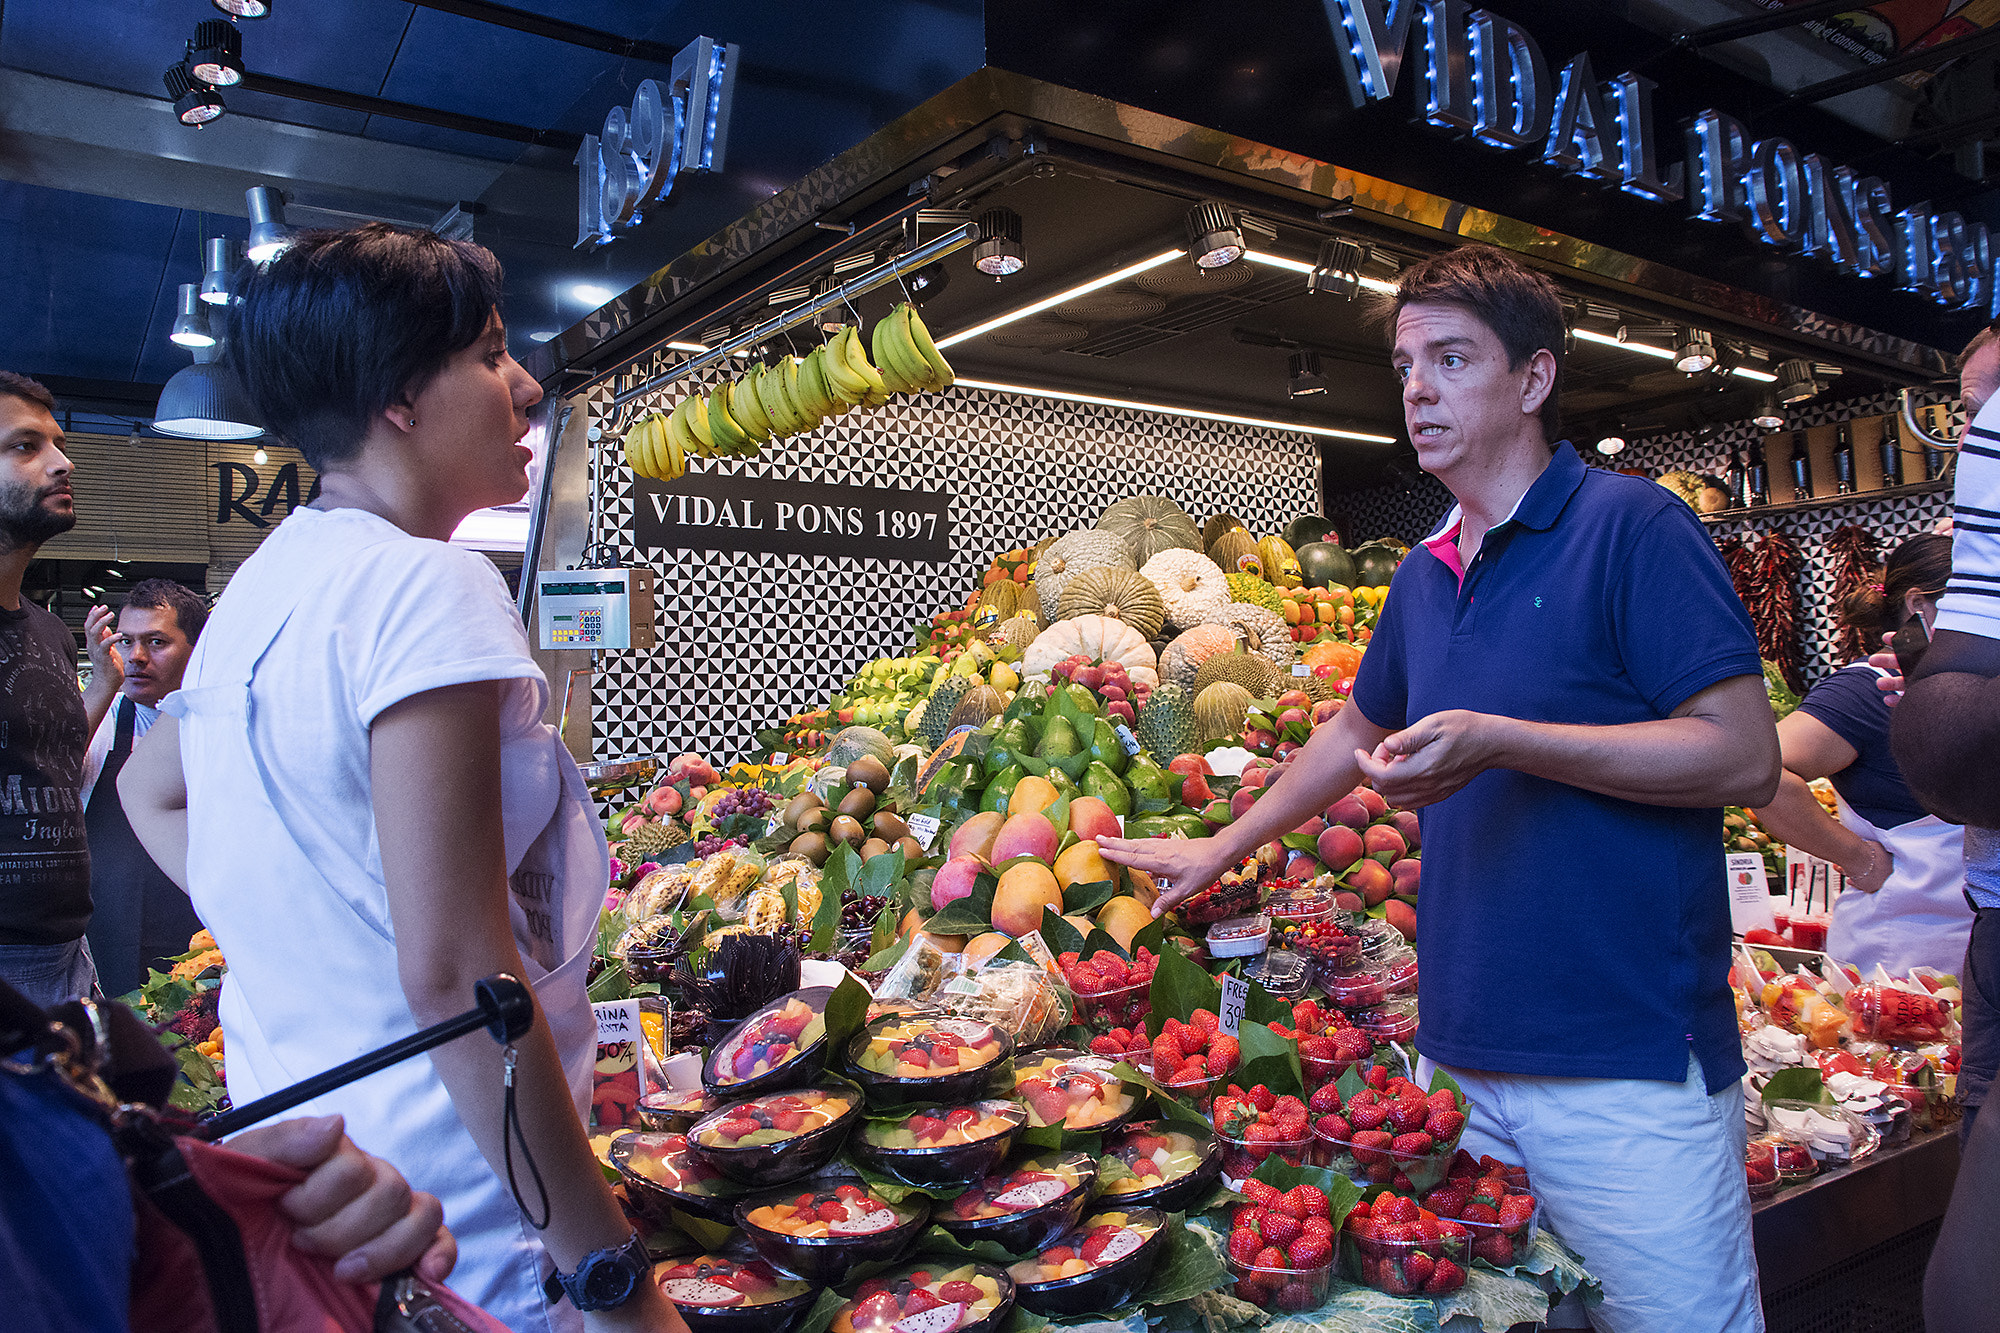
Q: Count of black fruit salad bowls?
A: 13